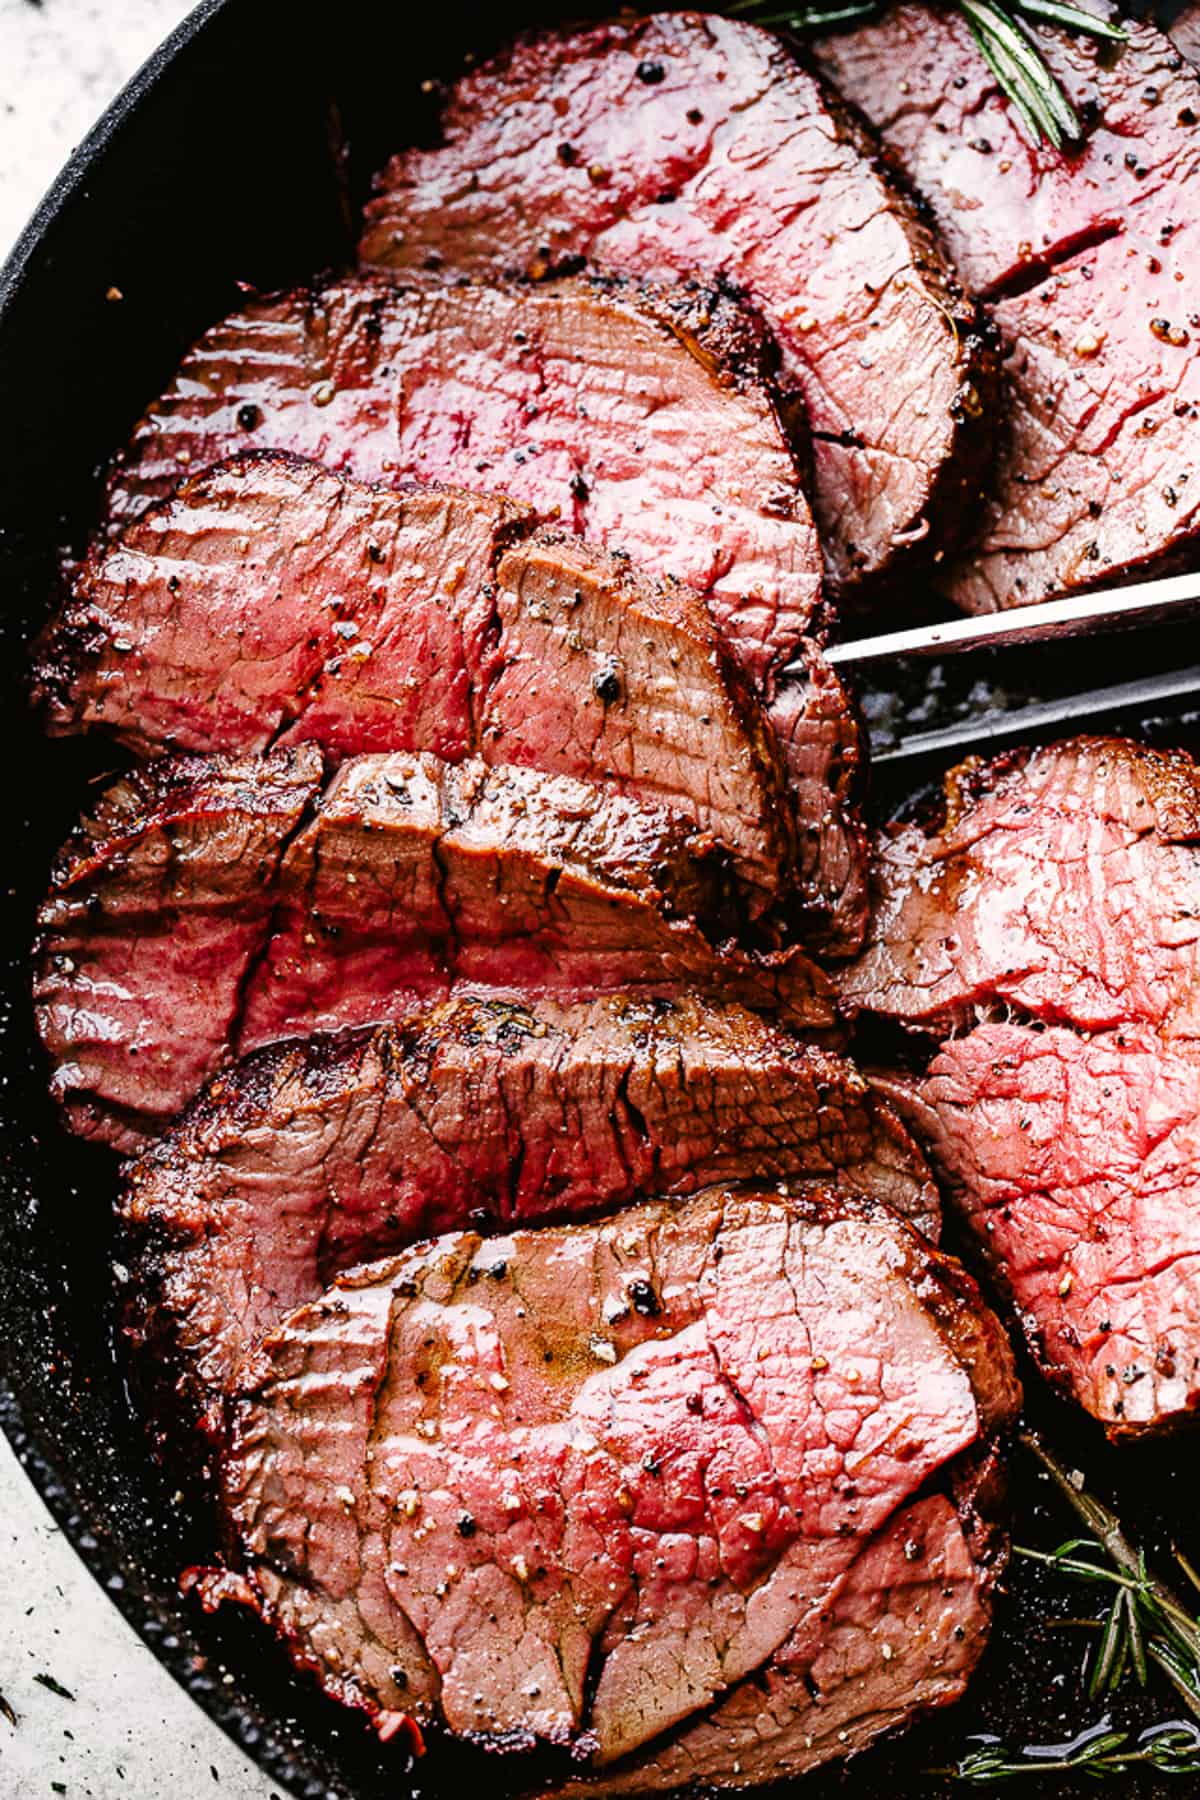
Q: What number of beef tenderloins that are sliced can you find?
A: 8